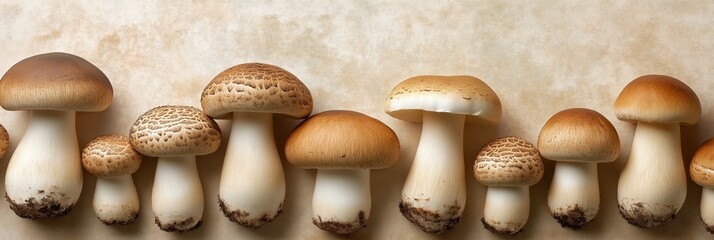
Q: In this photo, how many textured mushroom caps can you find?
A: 4